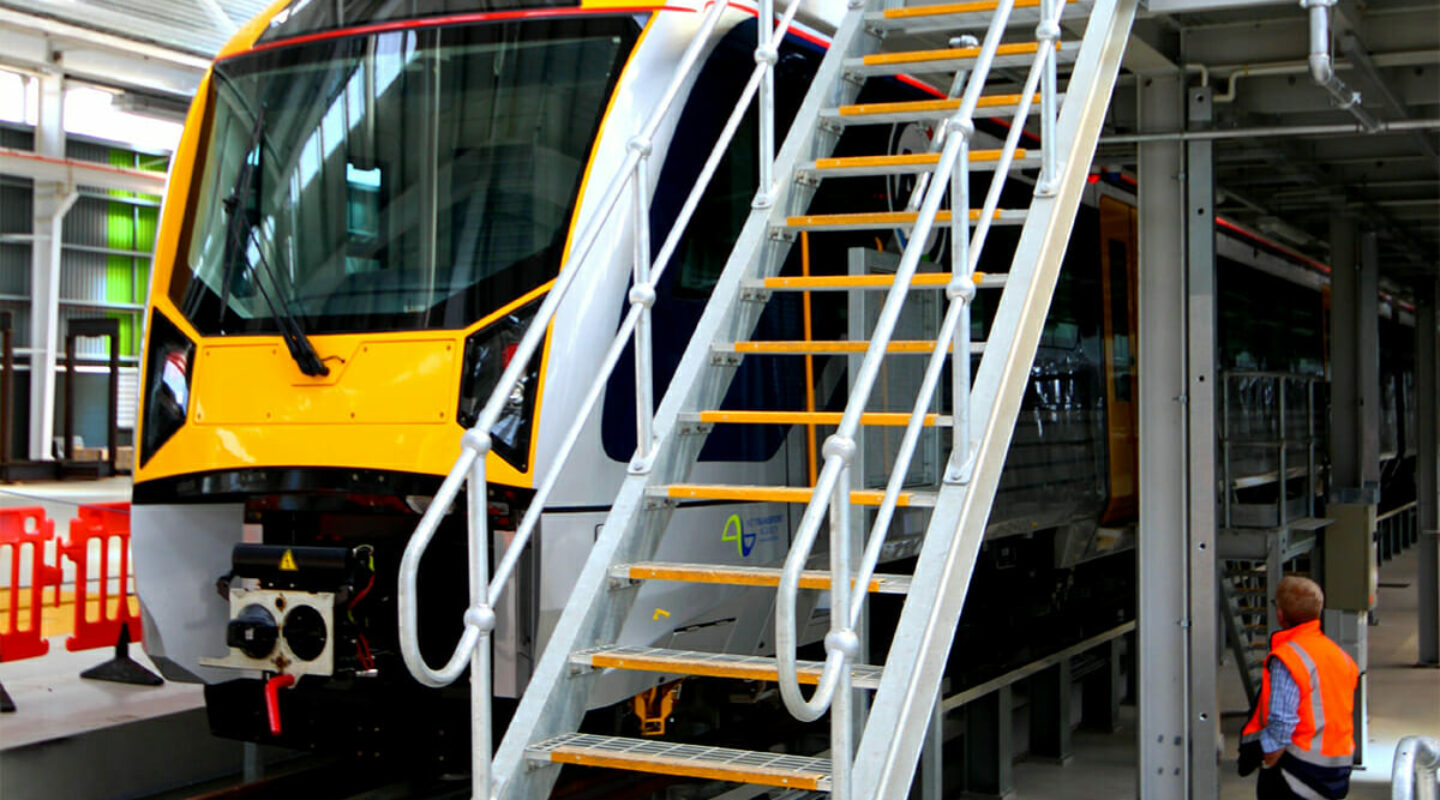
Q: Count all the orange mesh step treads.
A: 12